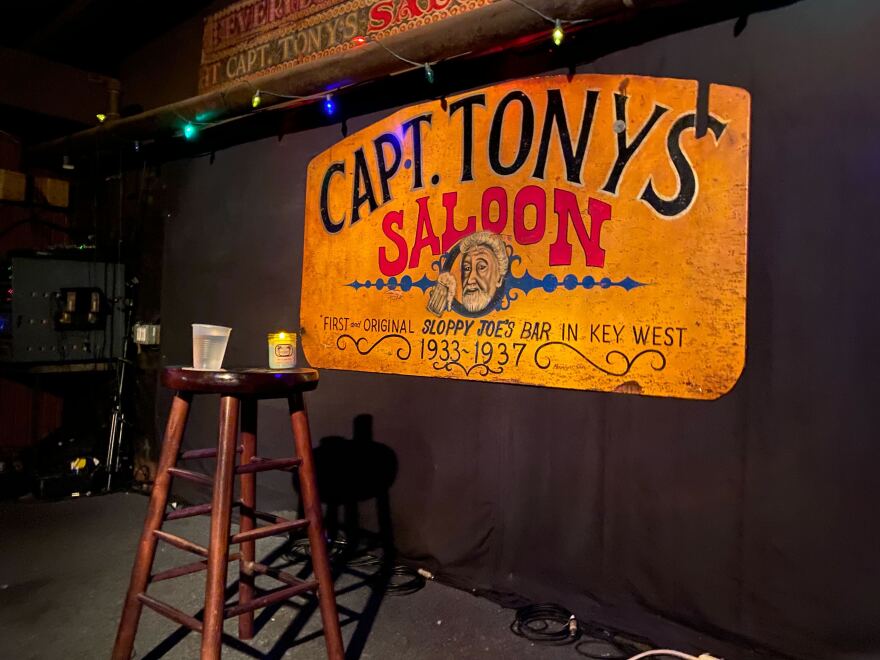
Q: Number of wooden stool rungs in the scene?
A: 12